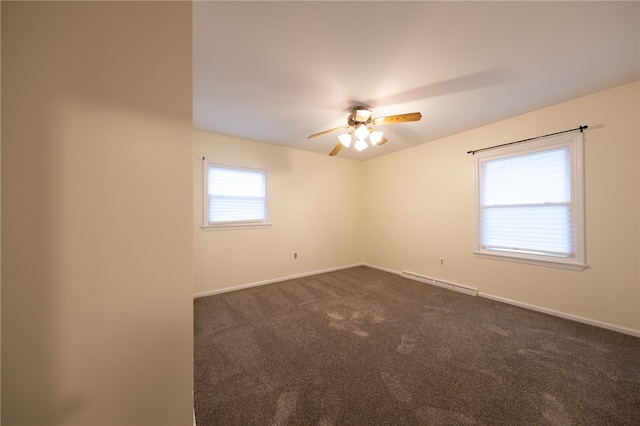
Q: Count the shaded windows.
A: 2